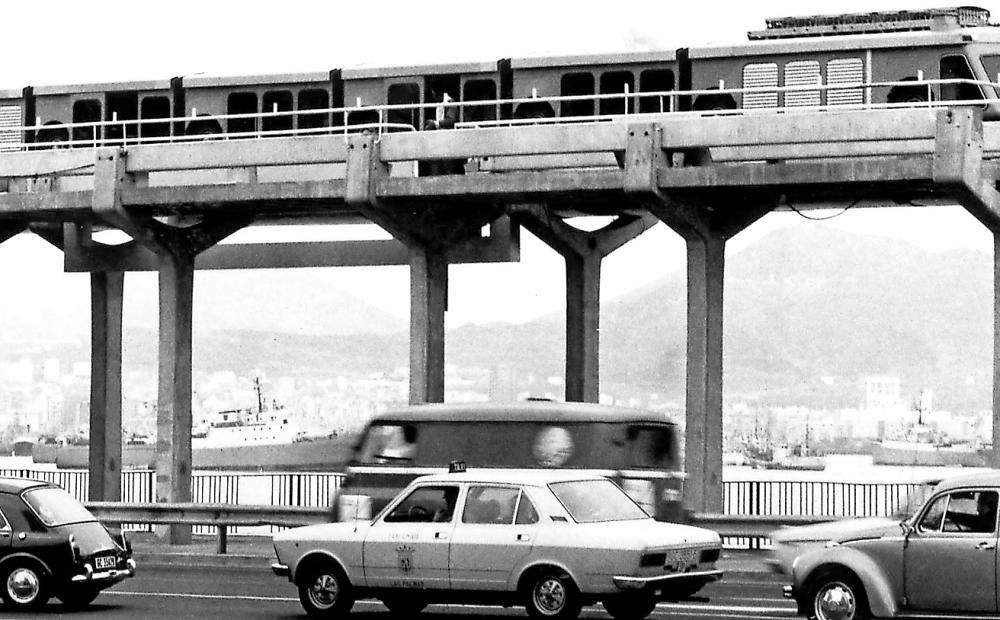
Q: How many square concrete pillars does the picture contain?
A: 6